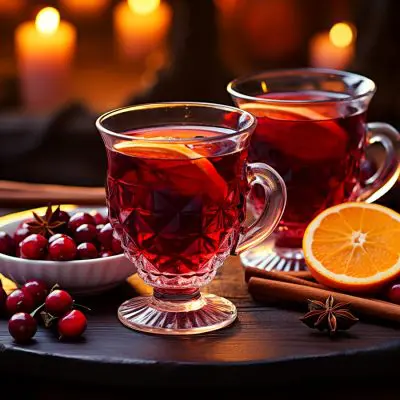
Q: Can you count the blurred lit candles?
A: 3